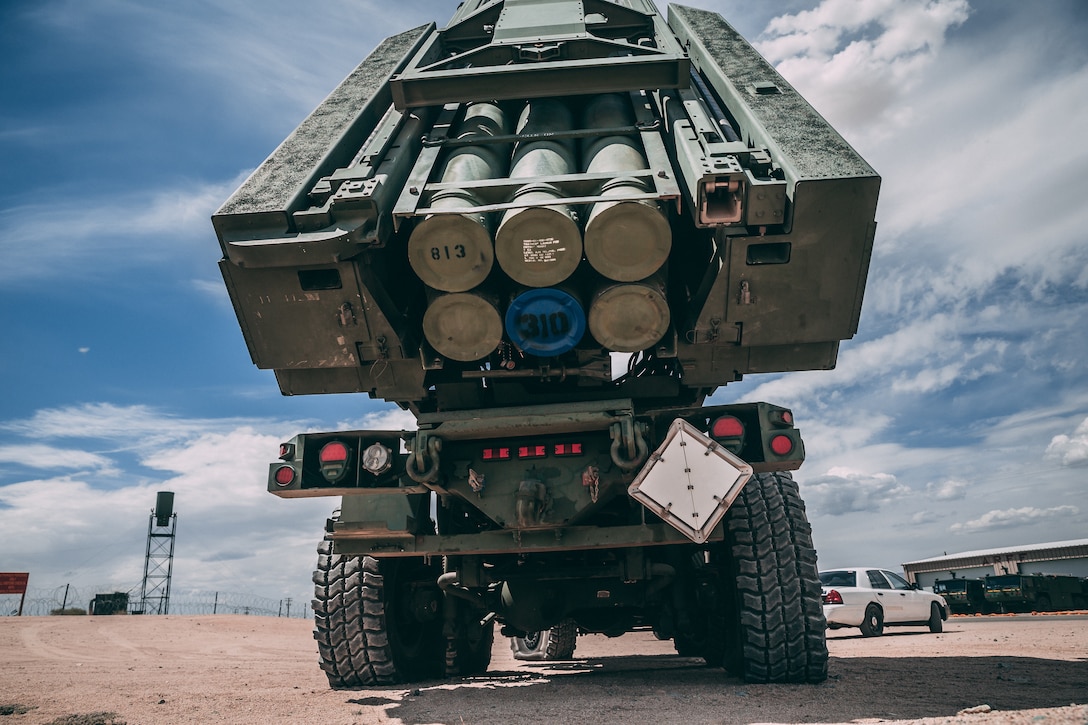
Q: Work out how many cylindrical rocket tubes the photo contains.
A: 6